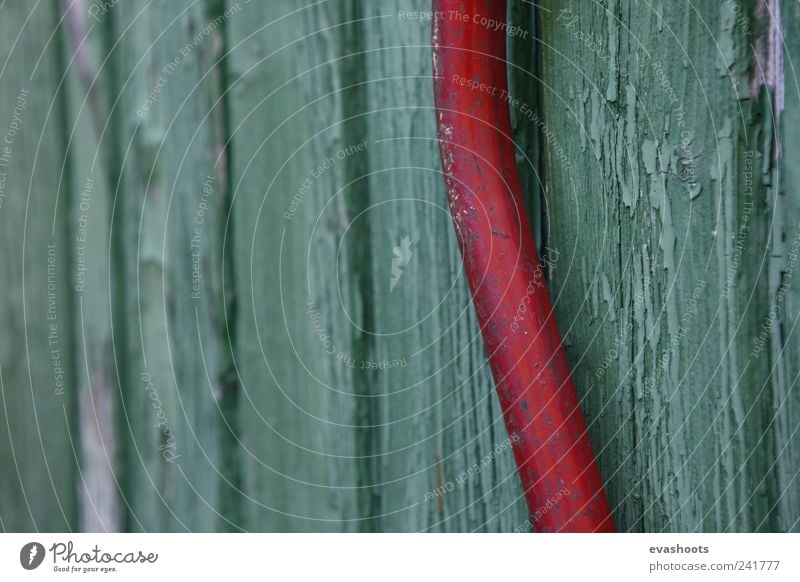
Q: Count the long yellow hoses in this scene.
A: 0